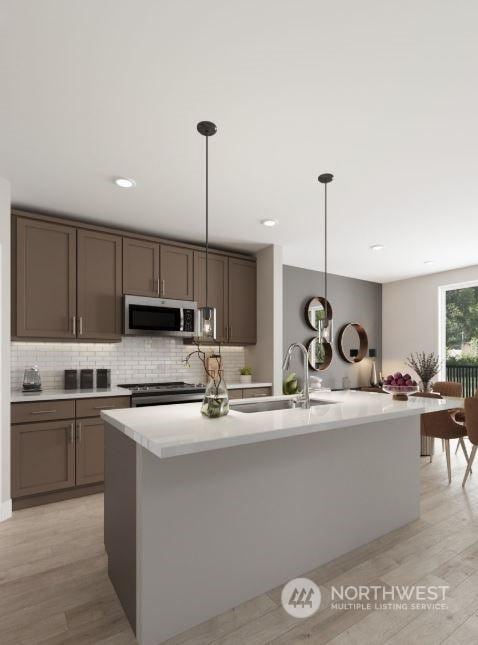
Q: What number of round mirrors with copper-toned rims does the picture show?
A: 3